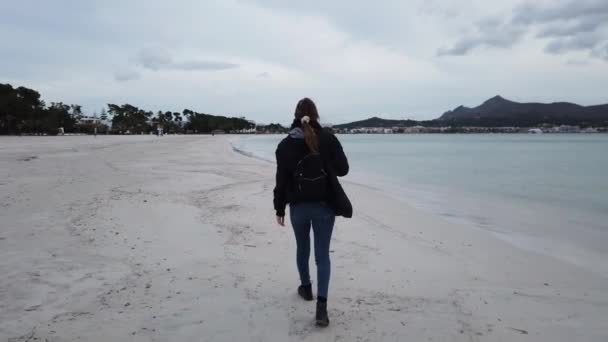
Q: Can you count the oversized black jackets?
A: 1